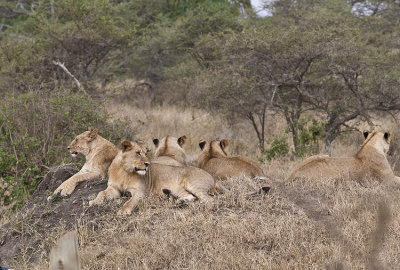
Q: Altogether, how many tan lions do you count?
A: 5